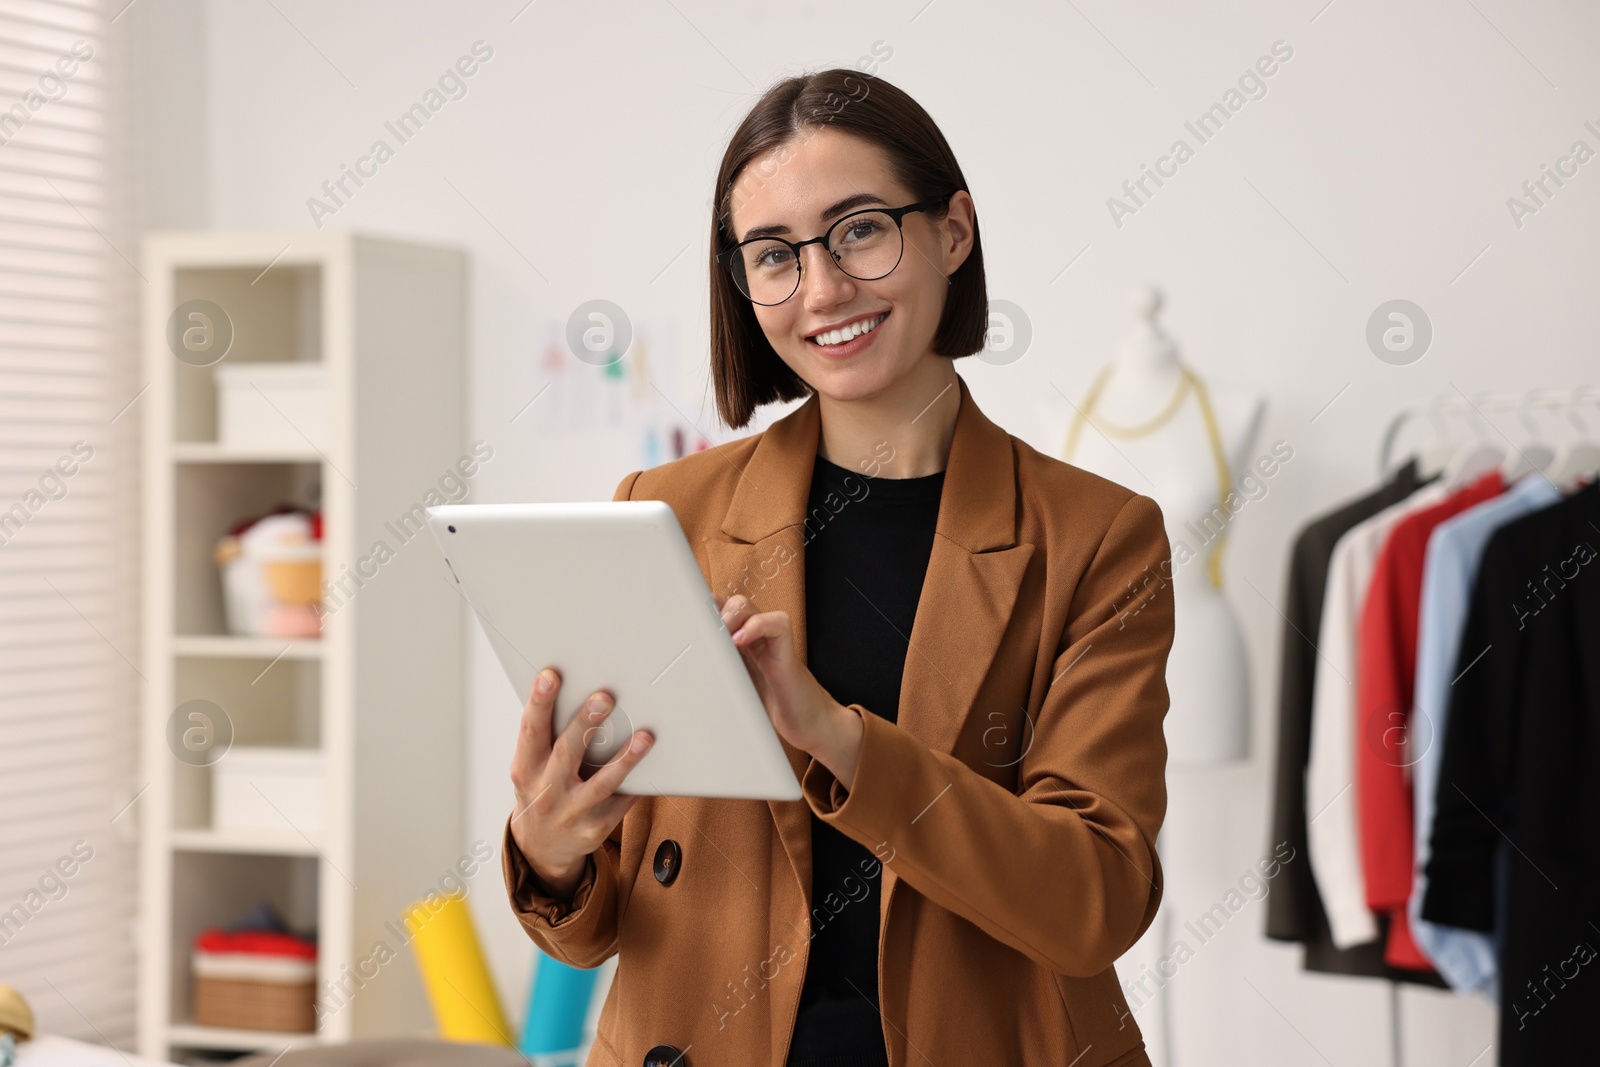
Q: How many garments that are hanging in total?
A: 5